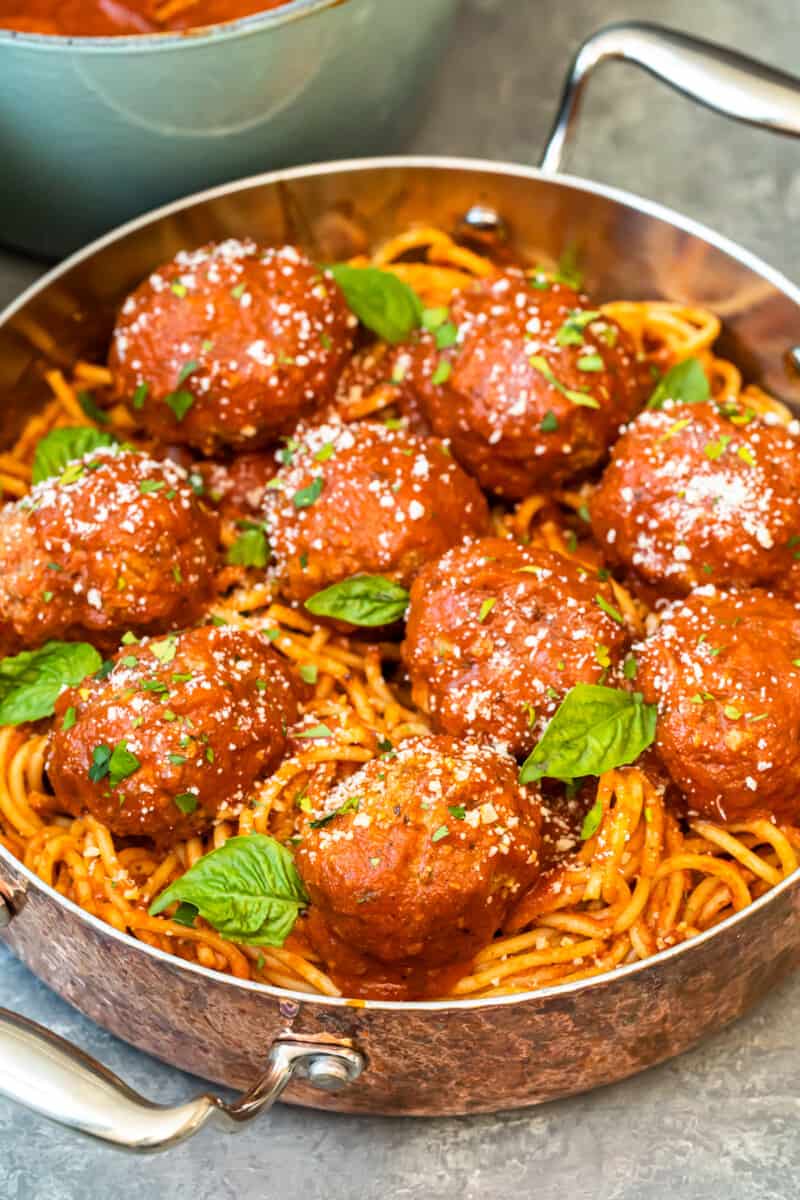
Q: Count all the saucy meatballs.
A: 9